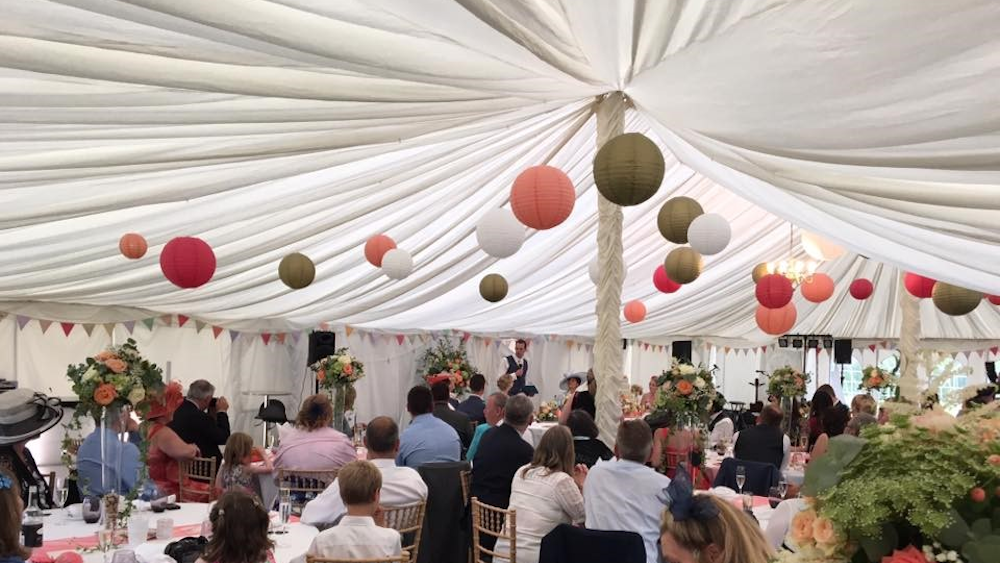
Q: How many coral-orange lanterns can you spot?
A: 6